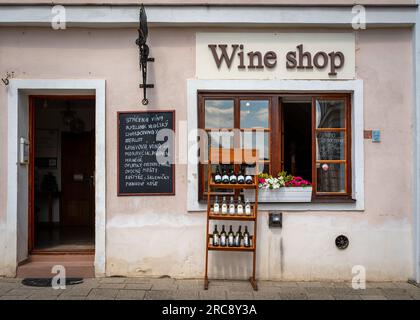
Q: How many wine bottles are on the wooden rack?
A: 15